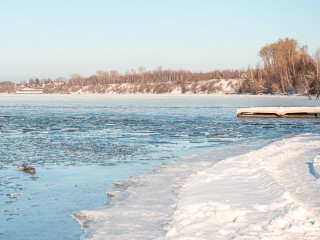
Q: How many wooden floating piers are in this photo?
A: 1